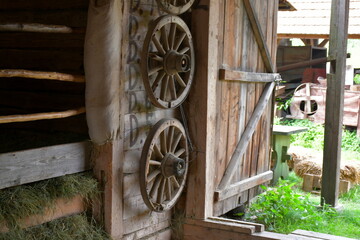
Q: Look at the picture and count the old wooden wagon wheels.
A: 3